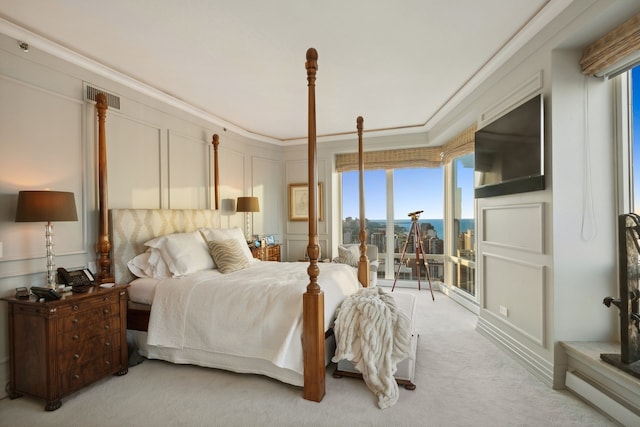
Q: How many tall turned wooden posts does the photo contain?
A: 4